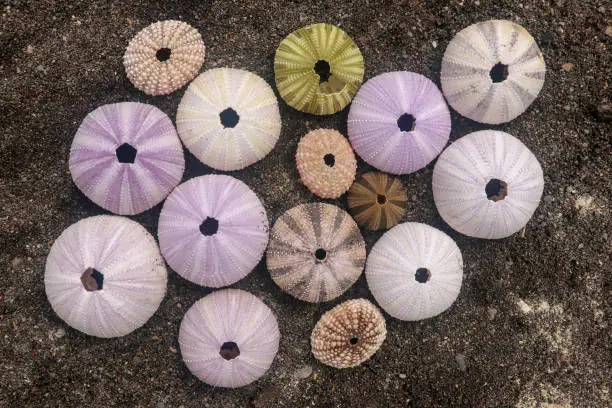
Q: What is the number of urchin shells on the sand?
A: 15